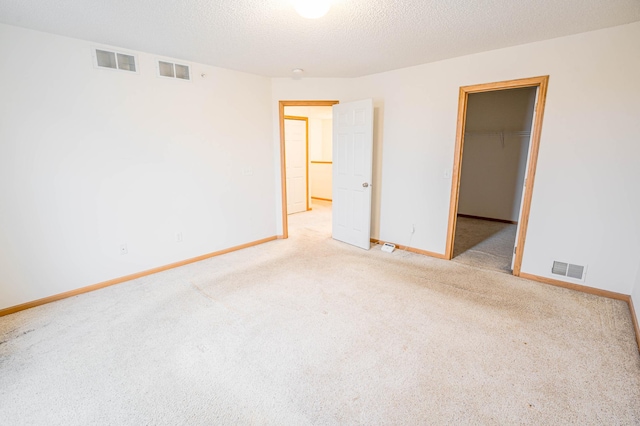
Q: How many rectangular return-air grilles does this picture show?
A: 3